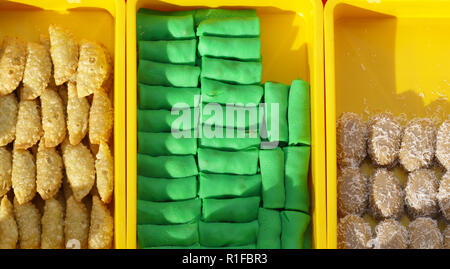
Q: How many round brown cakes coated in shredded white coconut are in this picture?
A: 12